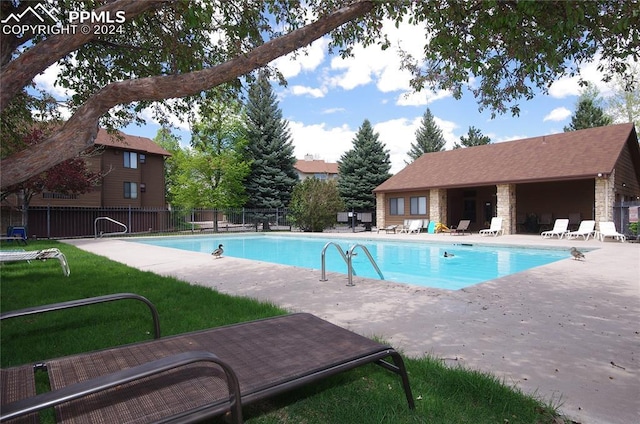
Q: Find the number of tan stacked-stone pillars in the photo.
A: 4